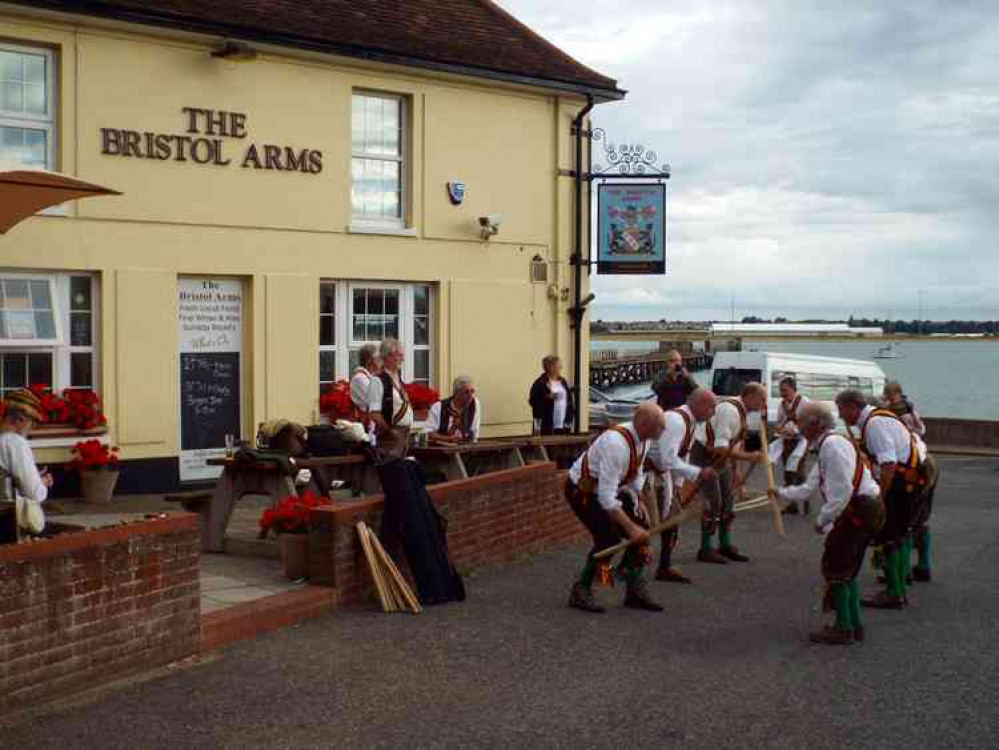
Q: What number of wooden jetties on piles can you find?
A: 1